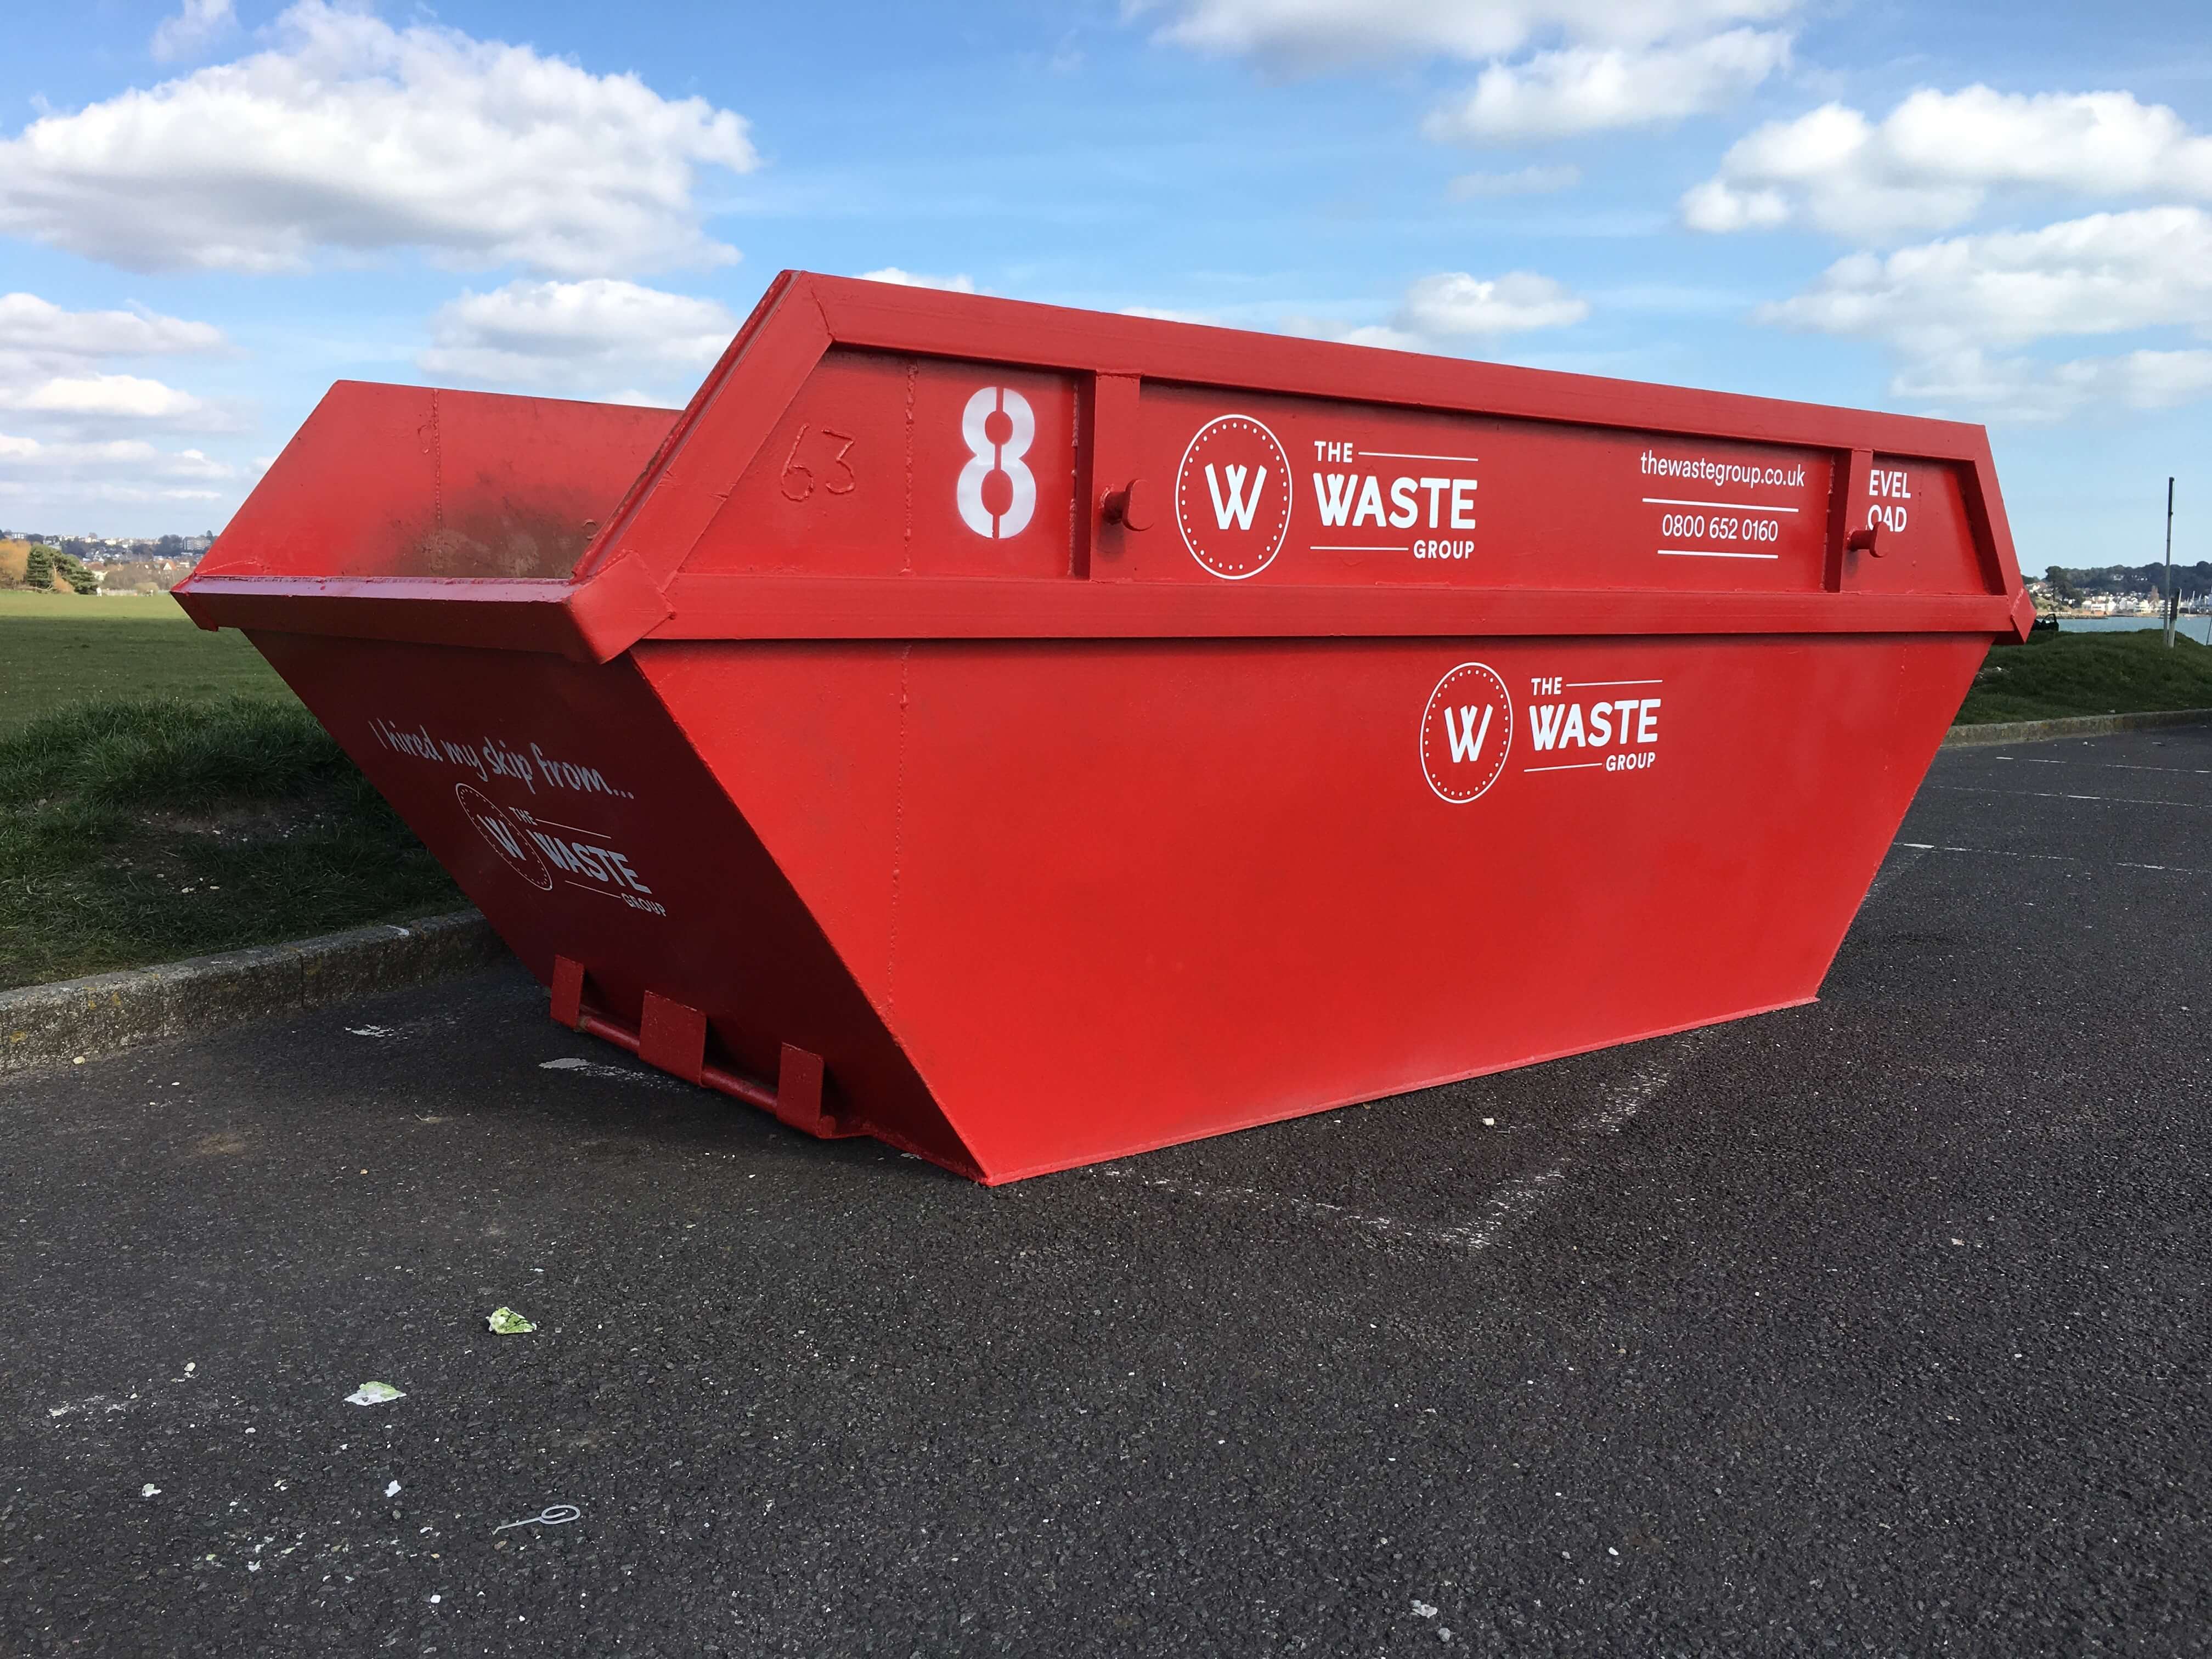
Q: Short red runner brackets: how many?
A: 3